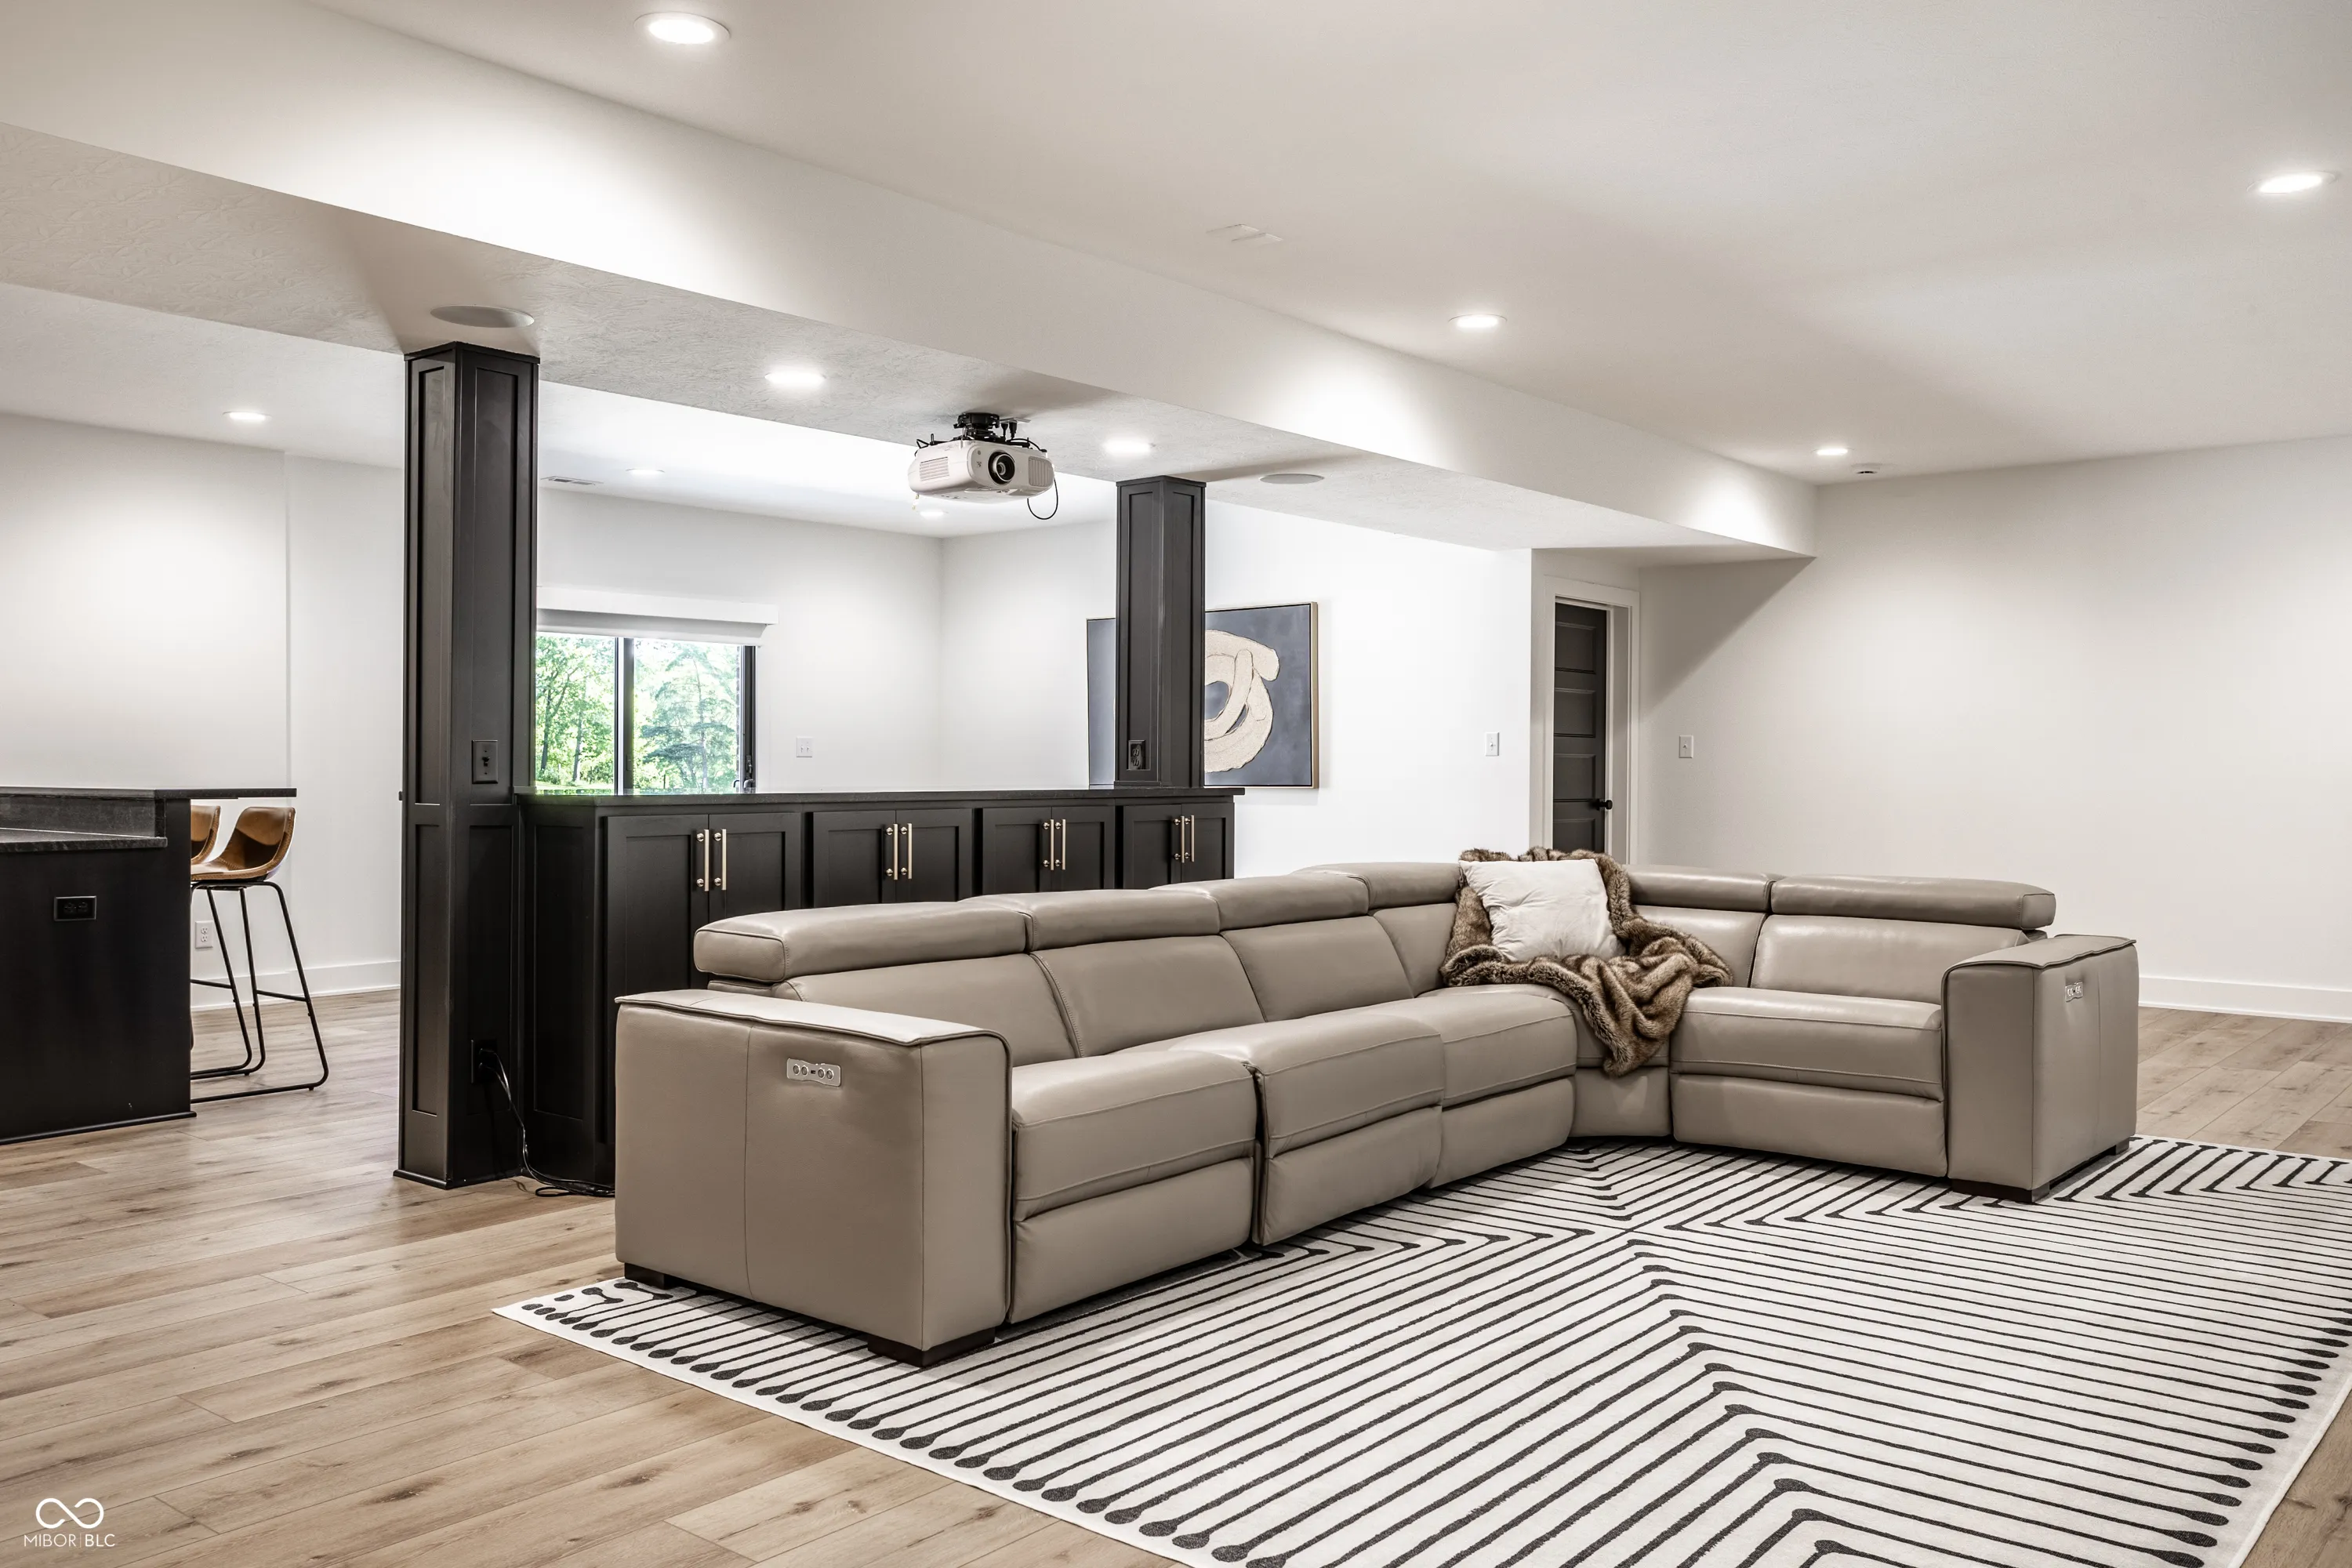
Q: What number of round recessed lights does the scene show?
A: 9